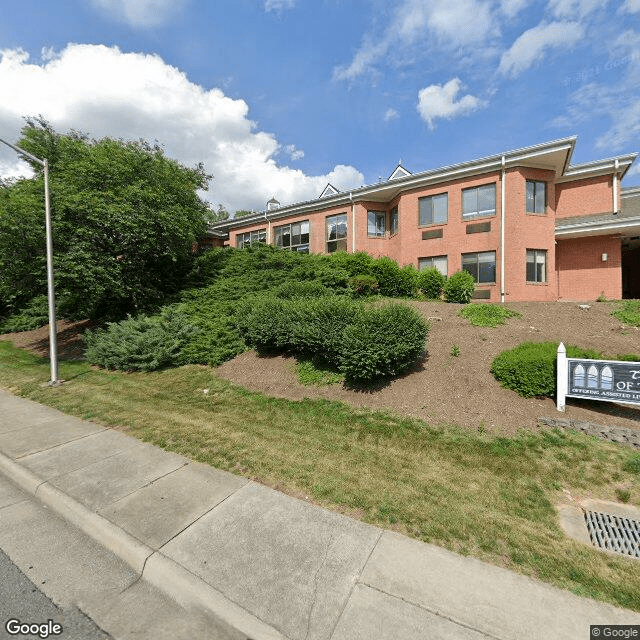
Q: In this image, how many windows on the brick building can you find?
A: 11